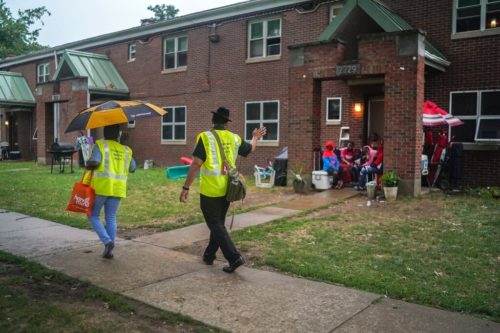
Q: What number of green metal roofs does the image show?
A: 3